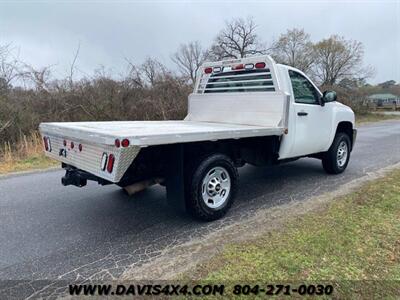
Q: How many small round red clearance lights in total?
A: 5